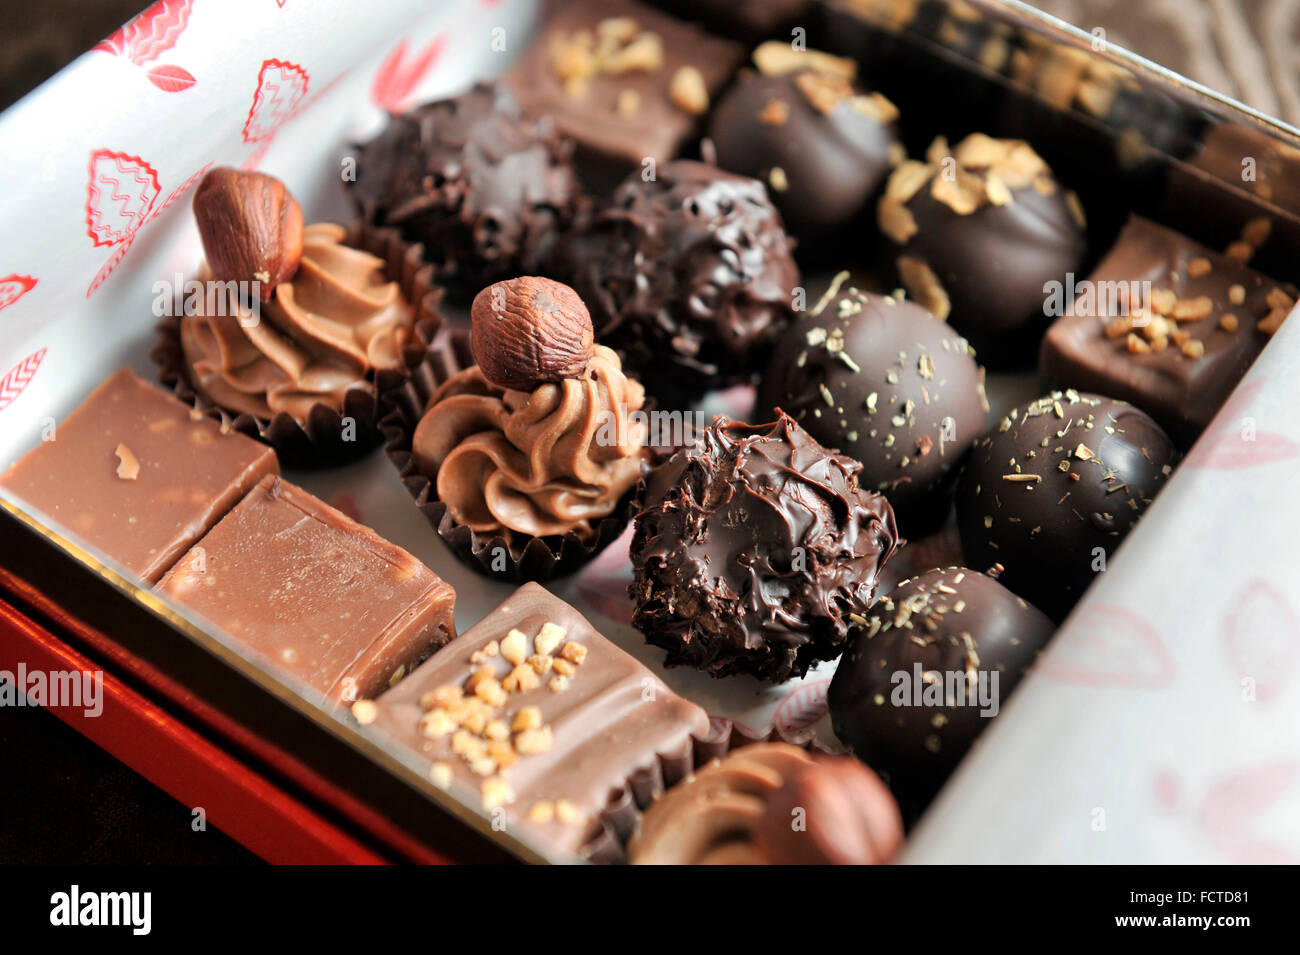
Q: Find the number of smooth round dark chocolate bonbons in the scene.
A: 5